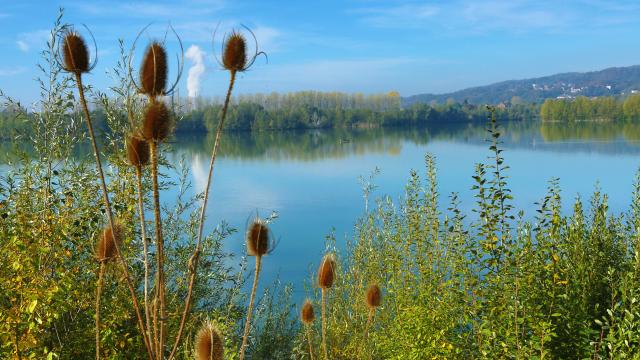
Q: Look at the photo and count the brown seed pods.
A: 11